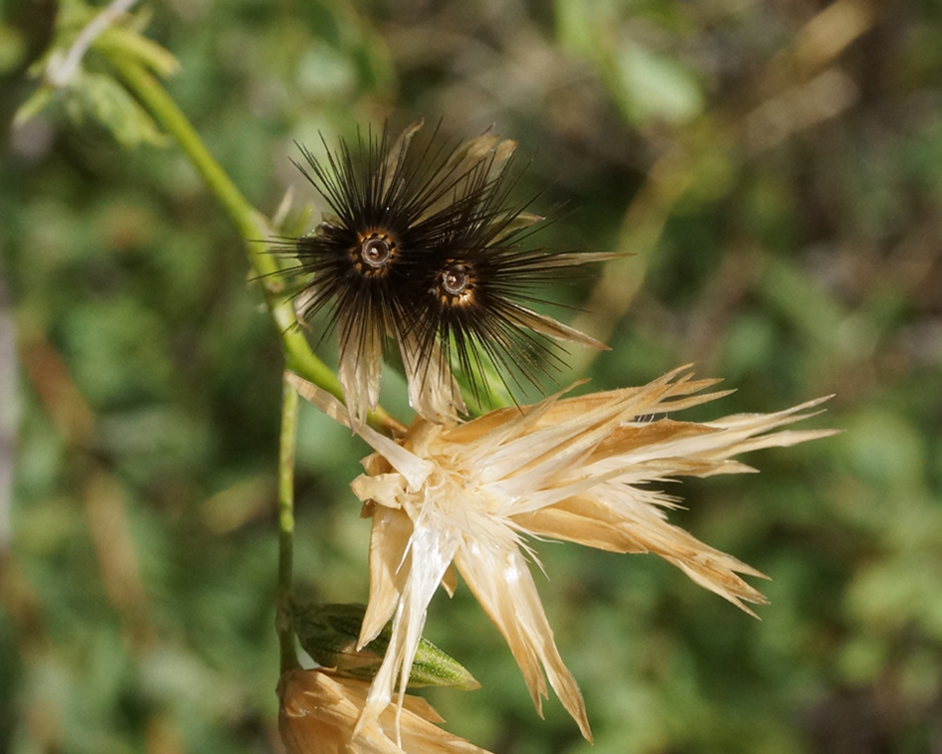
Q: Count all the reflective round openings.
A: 2